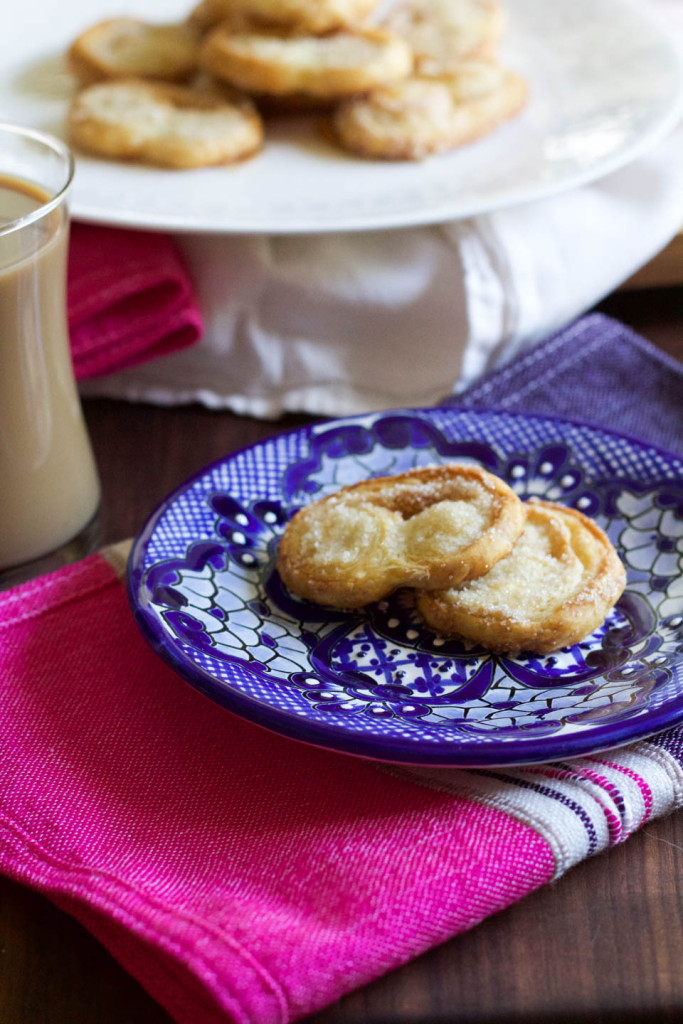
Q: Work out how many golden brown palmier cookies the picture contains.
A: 8